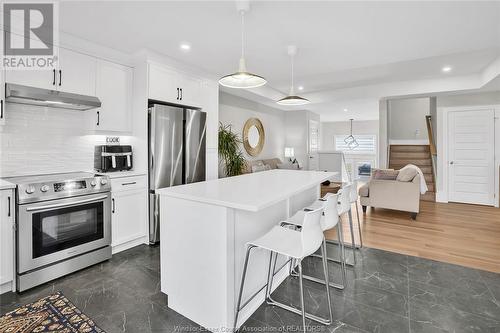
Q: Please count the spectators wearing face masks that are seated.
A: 0